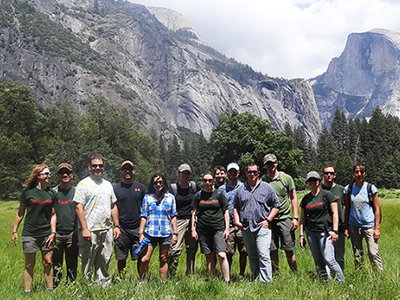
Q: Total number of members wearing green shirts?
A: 6